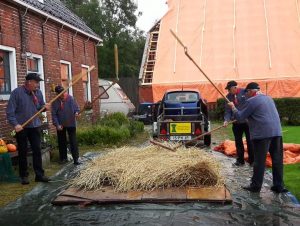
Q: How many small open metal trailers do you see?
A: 1